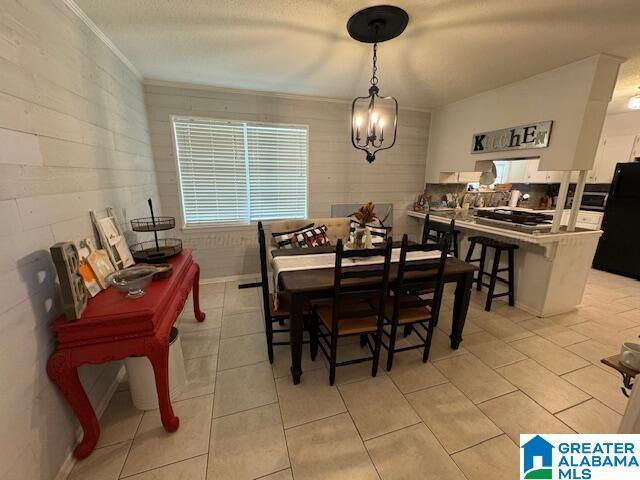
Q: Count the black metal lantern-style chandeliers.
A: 1